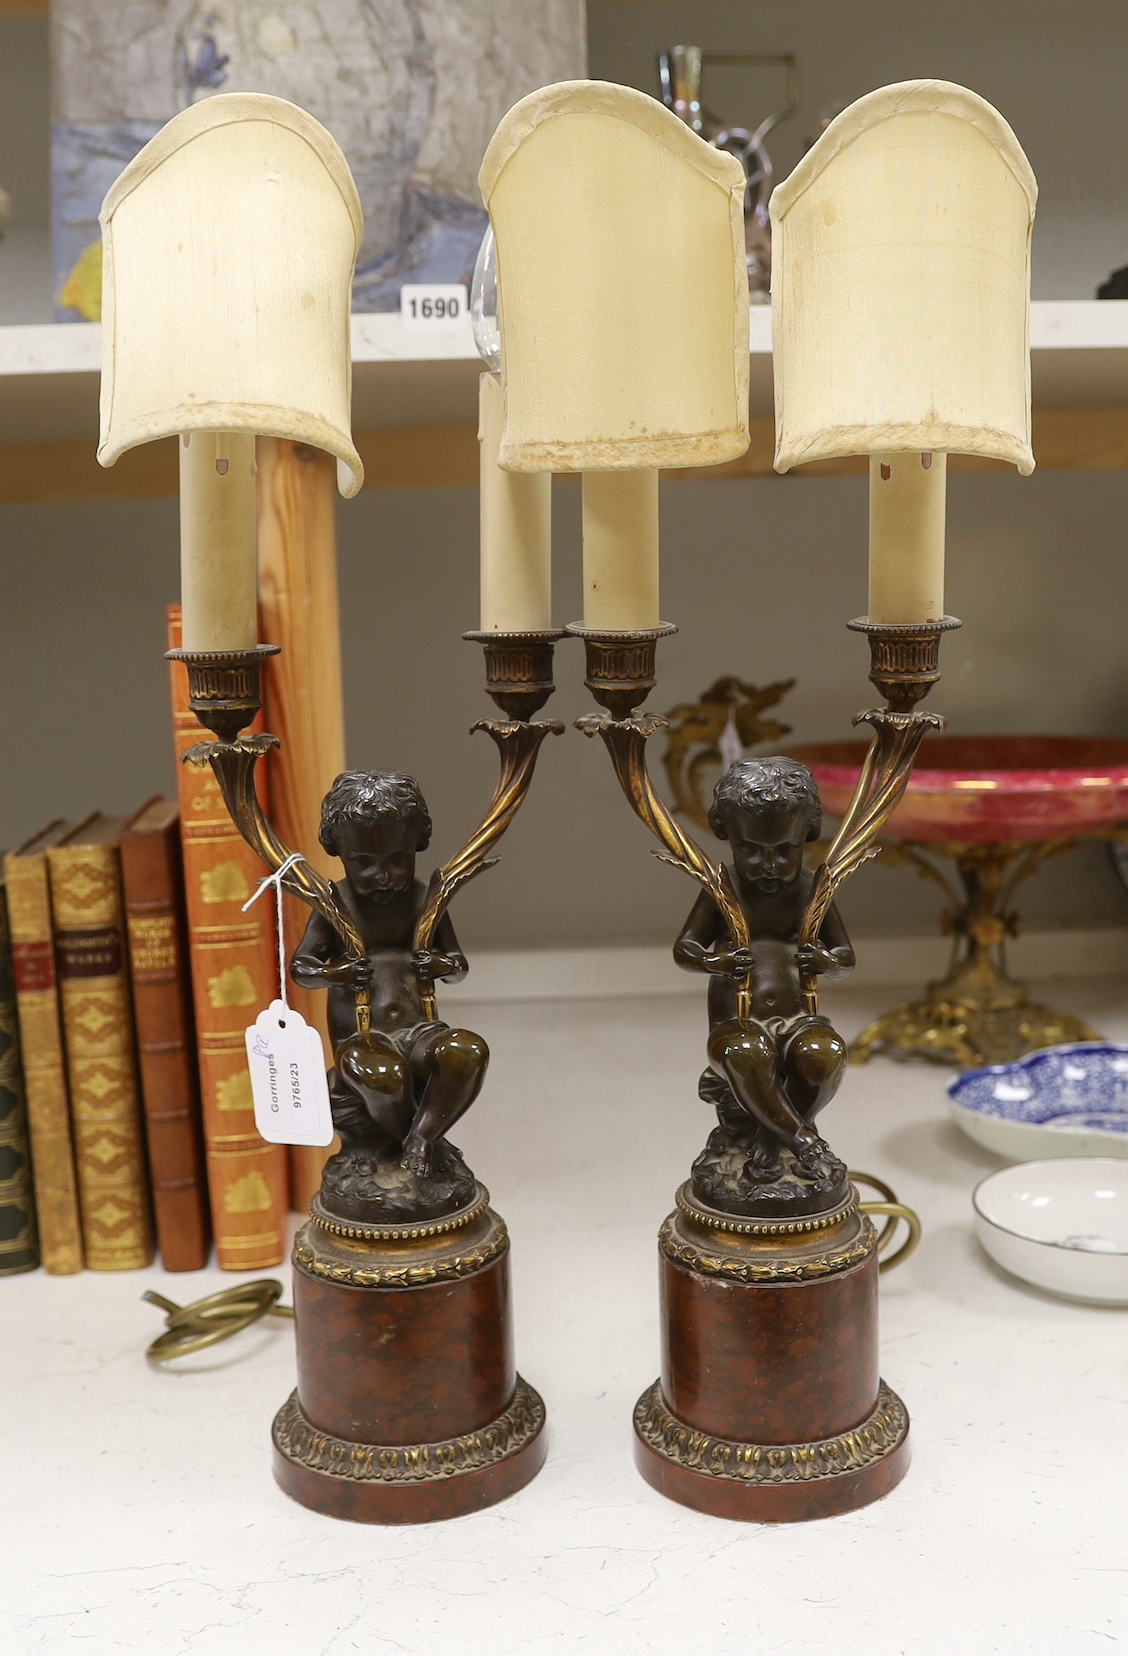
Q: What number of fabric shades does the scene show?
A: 3